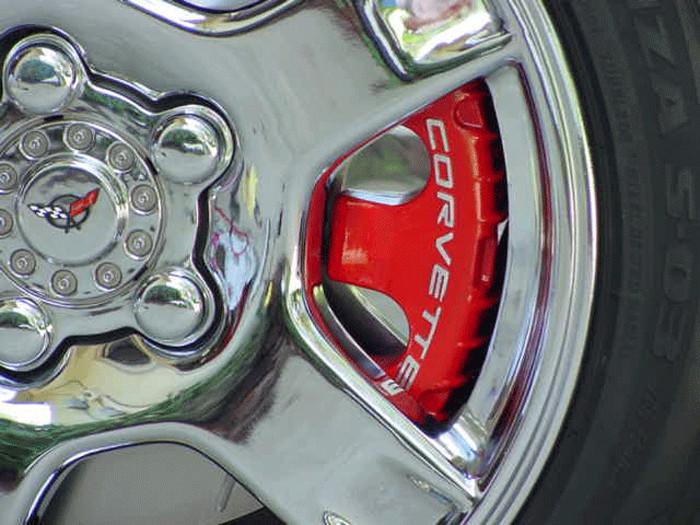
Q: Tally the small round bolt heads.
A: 10